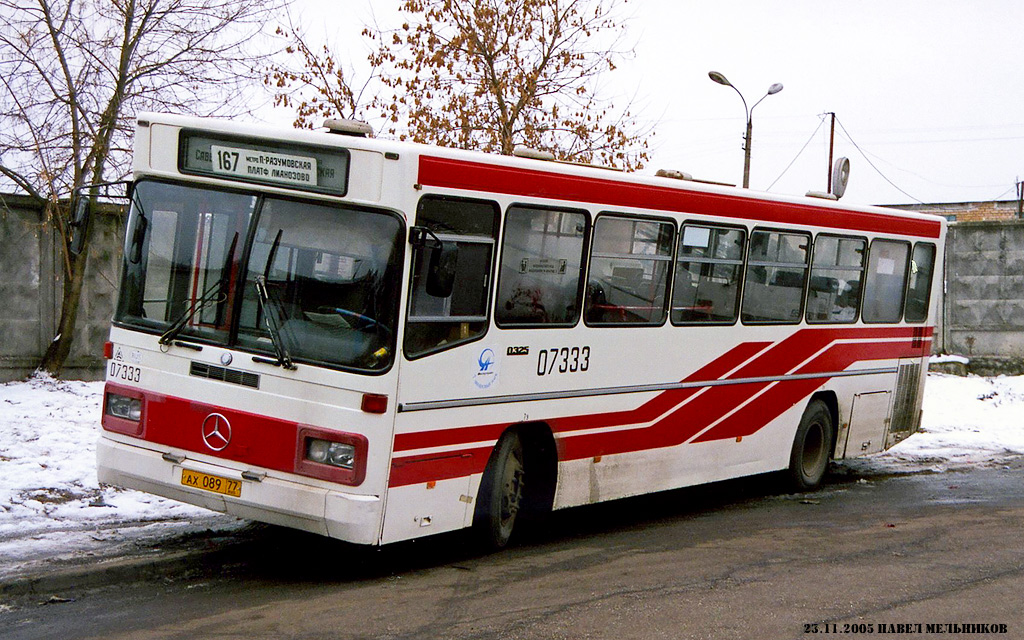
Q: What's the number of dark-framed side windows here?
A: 8